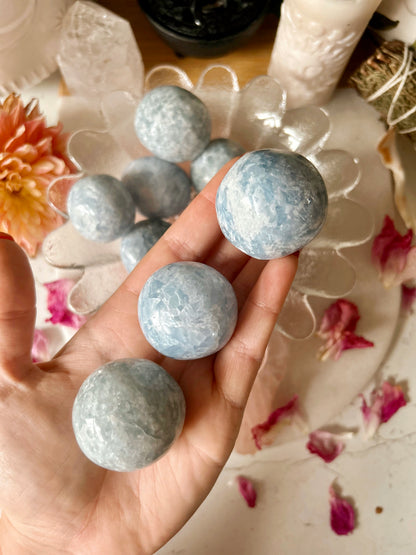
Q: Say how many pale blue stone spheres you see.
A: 8